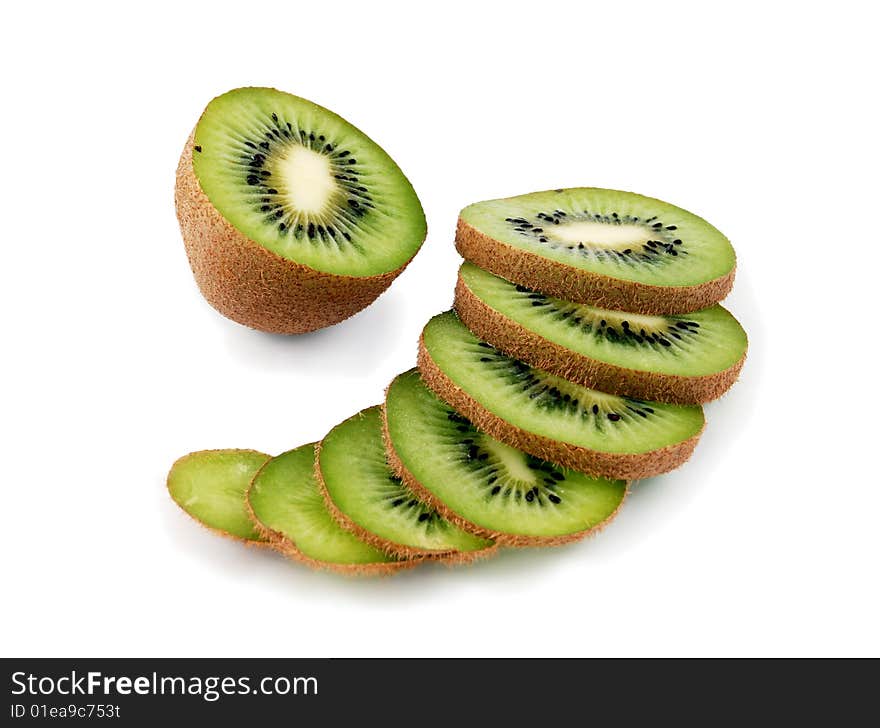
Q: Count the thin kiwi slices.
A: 7